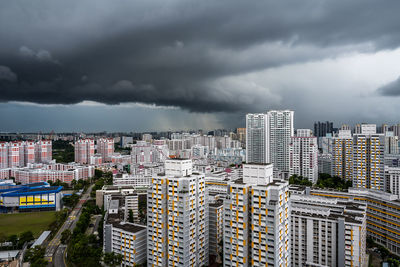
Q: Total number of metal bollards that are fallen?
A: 0